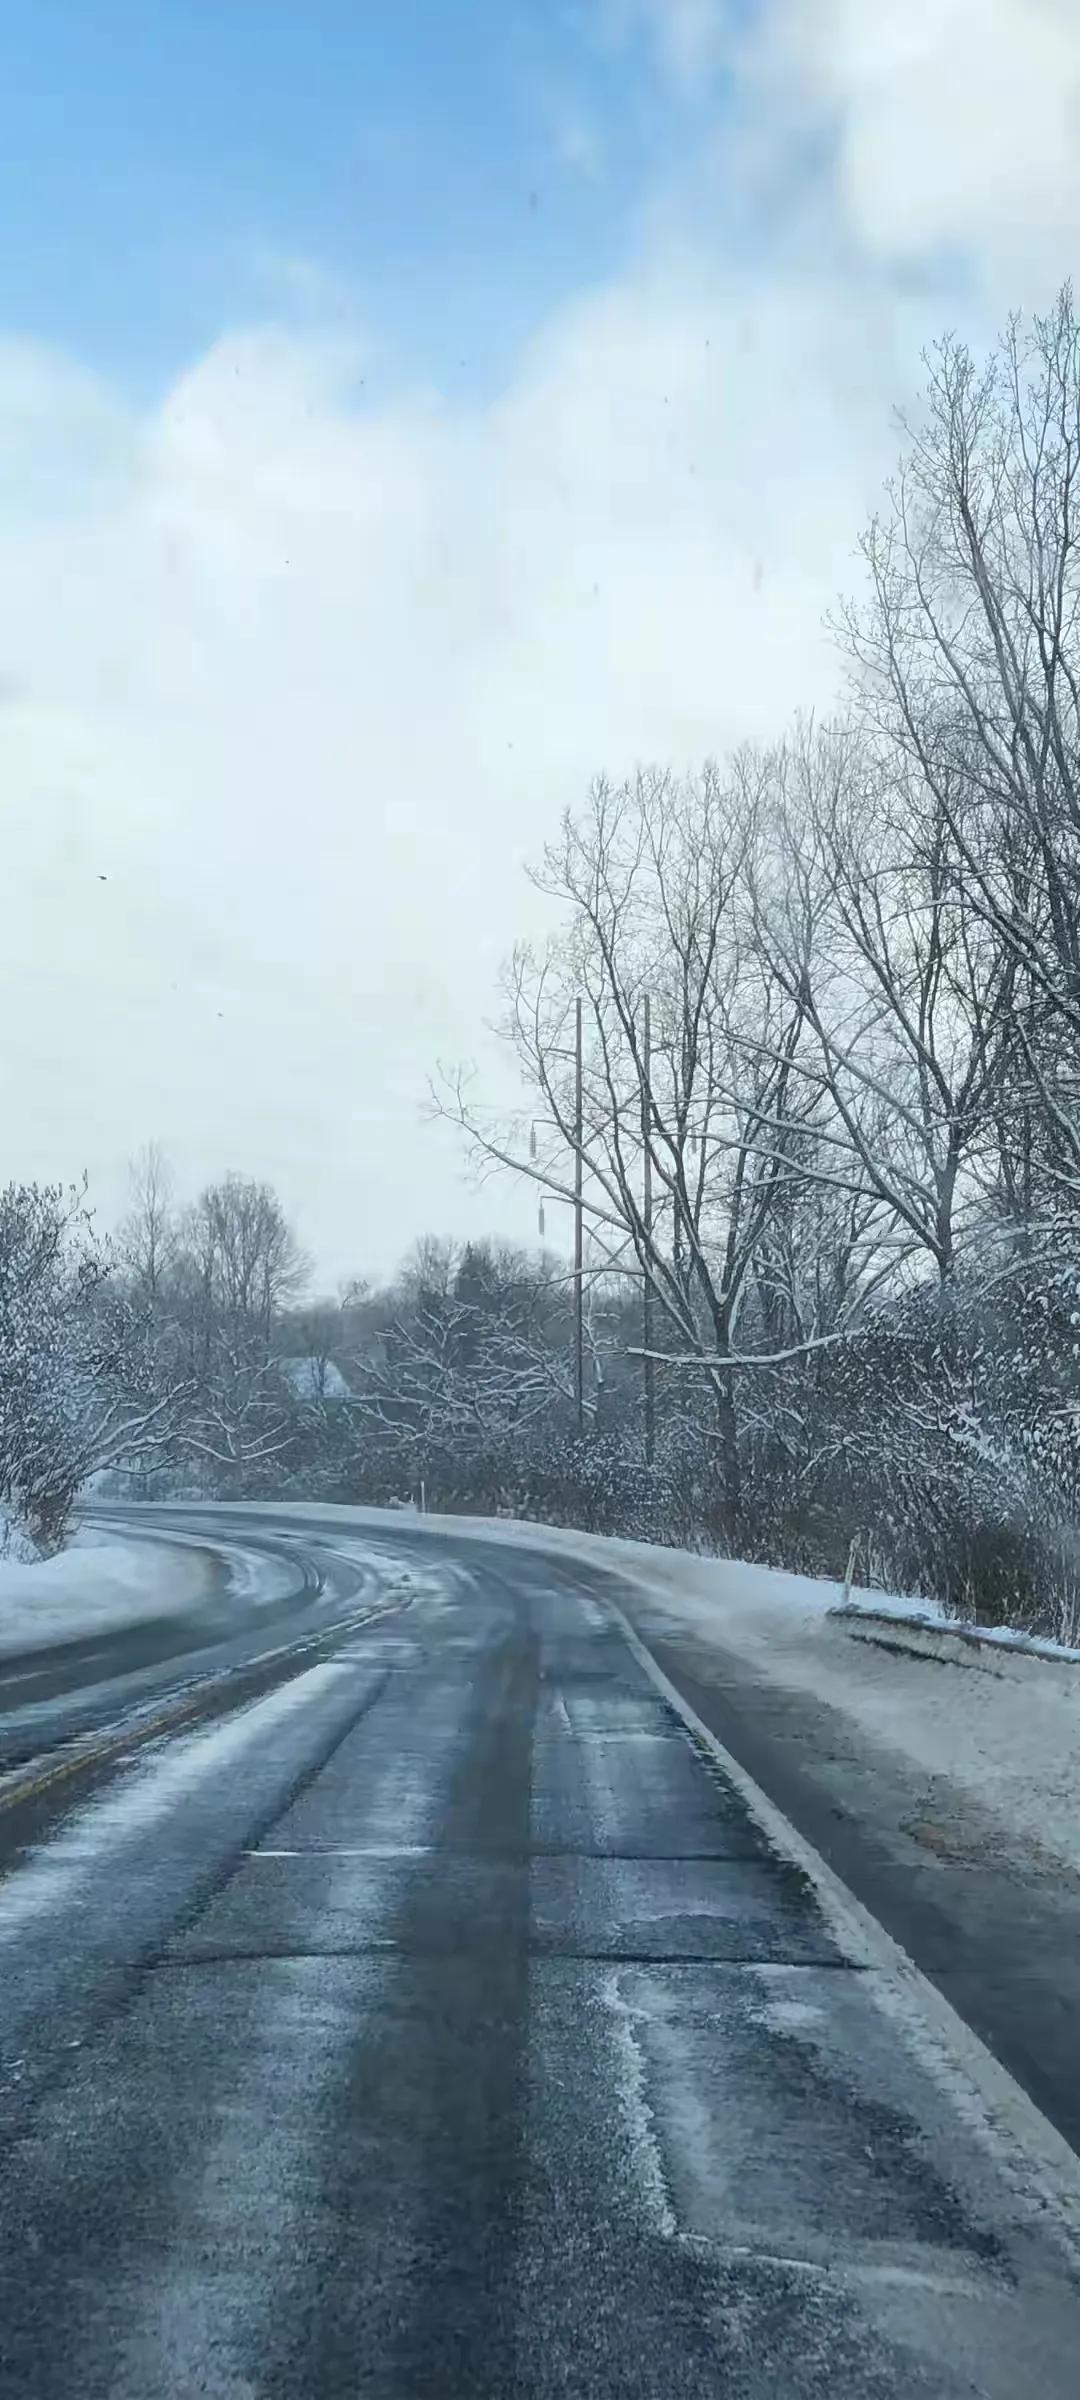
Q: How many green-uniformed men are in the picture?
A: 0